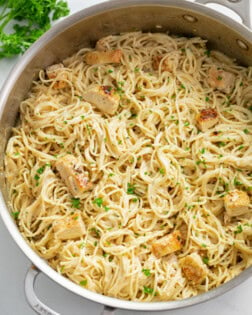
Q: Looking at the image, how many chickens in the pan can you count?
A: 11